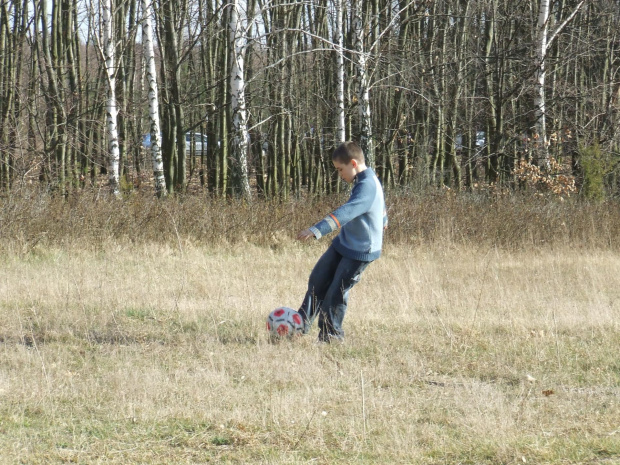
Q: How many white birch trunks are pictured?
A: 6